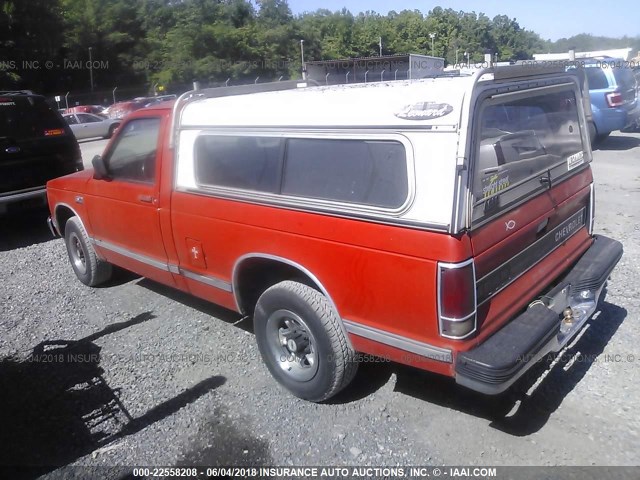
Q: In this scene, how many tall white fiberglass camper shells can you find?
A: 1